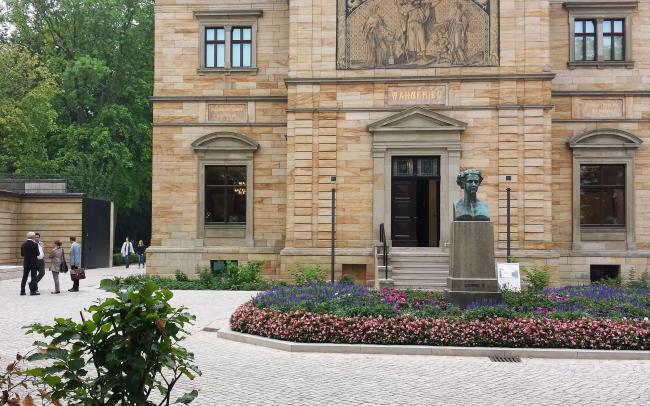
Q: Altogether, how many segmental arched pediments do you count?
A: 2